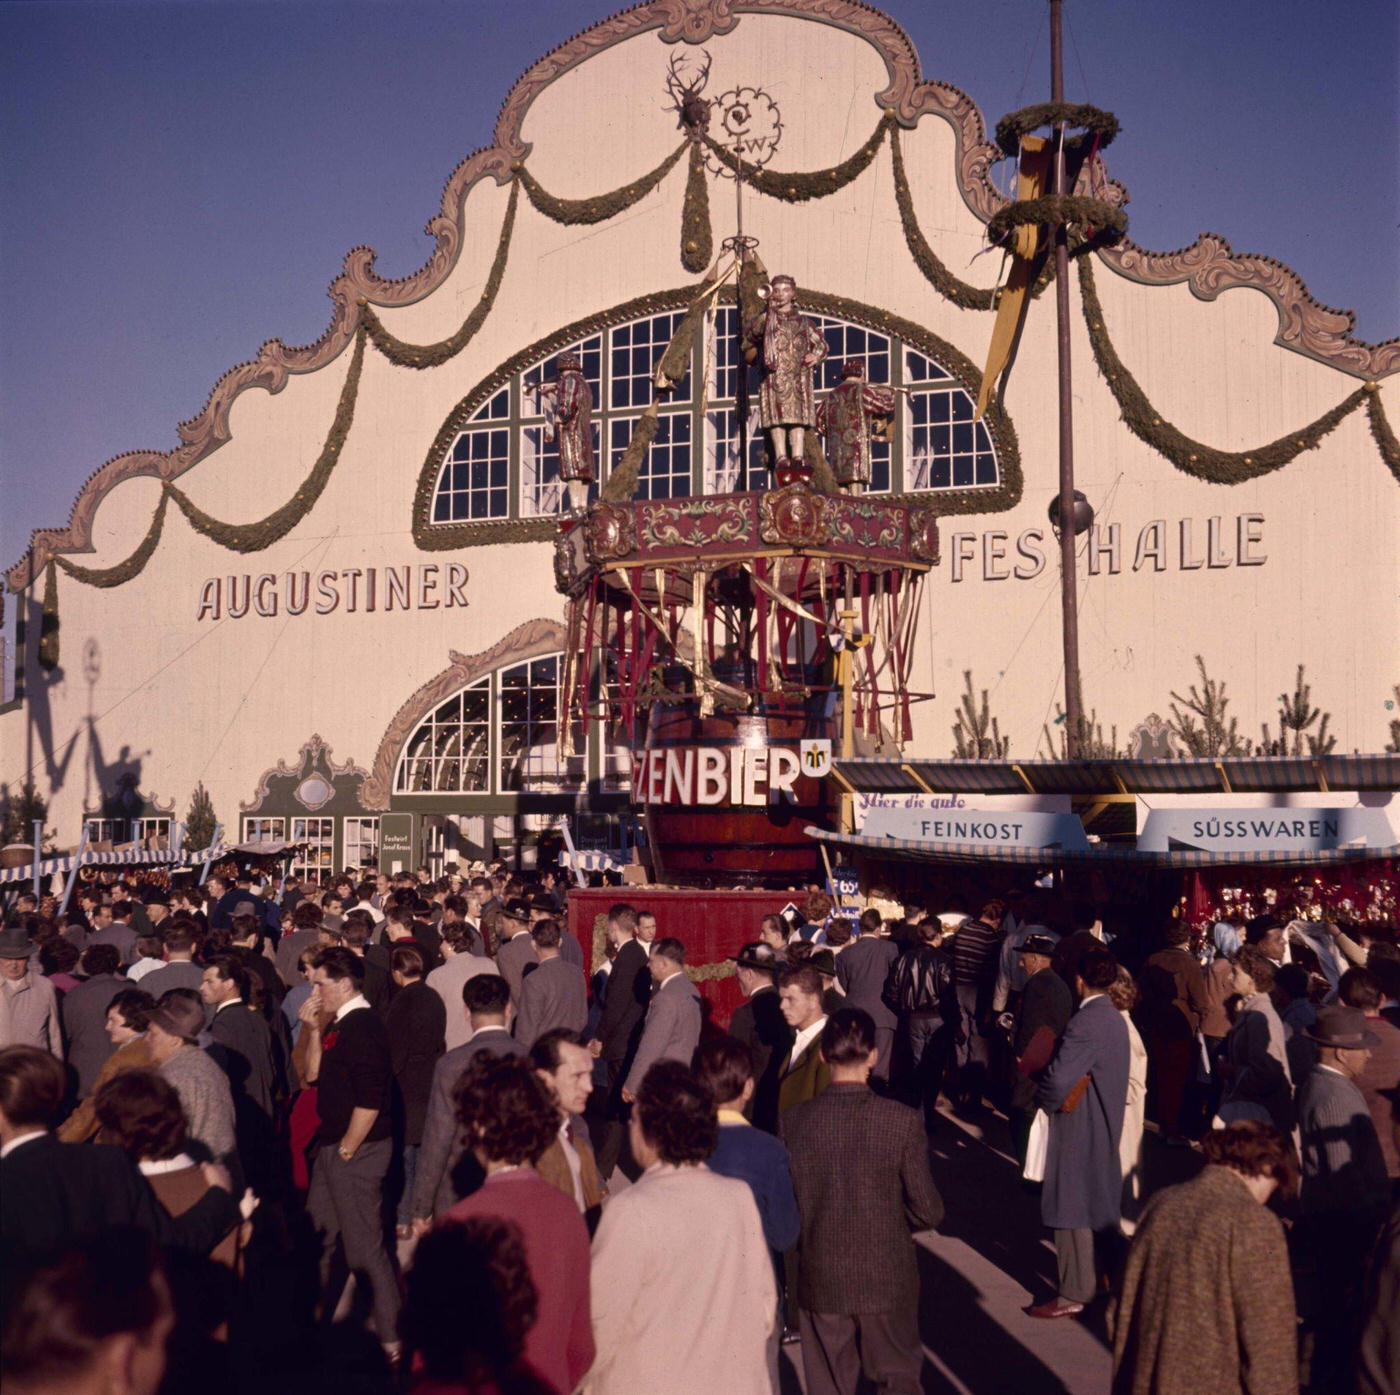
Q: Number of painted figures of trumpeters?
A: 3